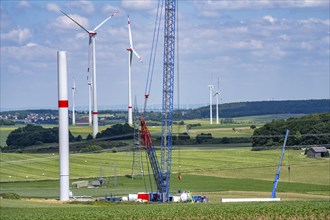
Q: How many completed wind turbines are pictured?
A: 6